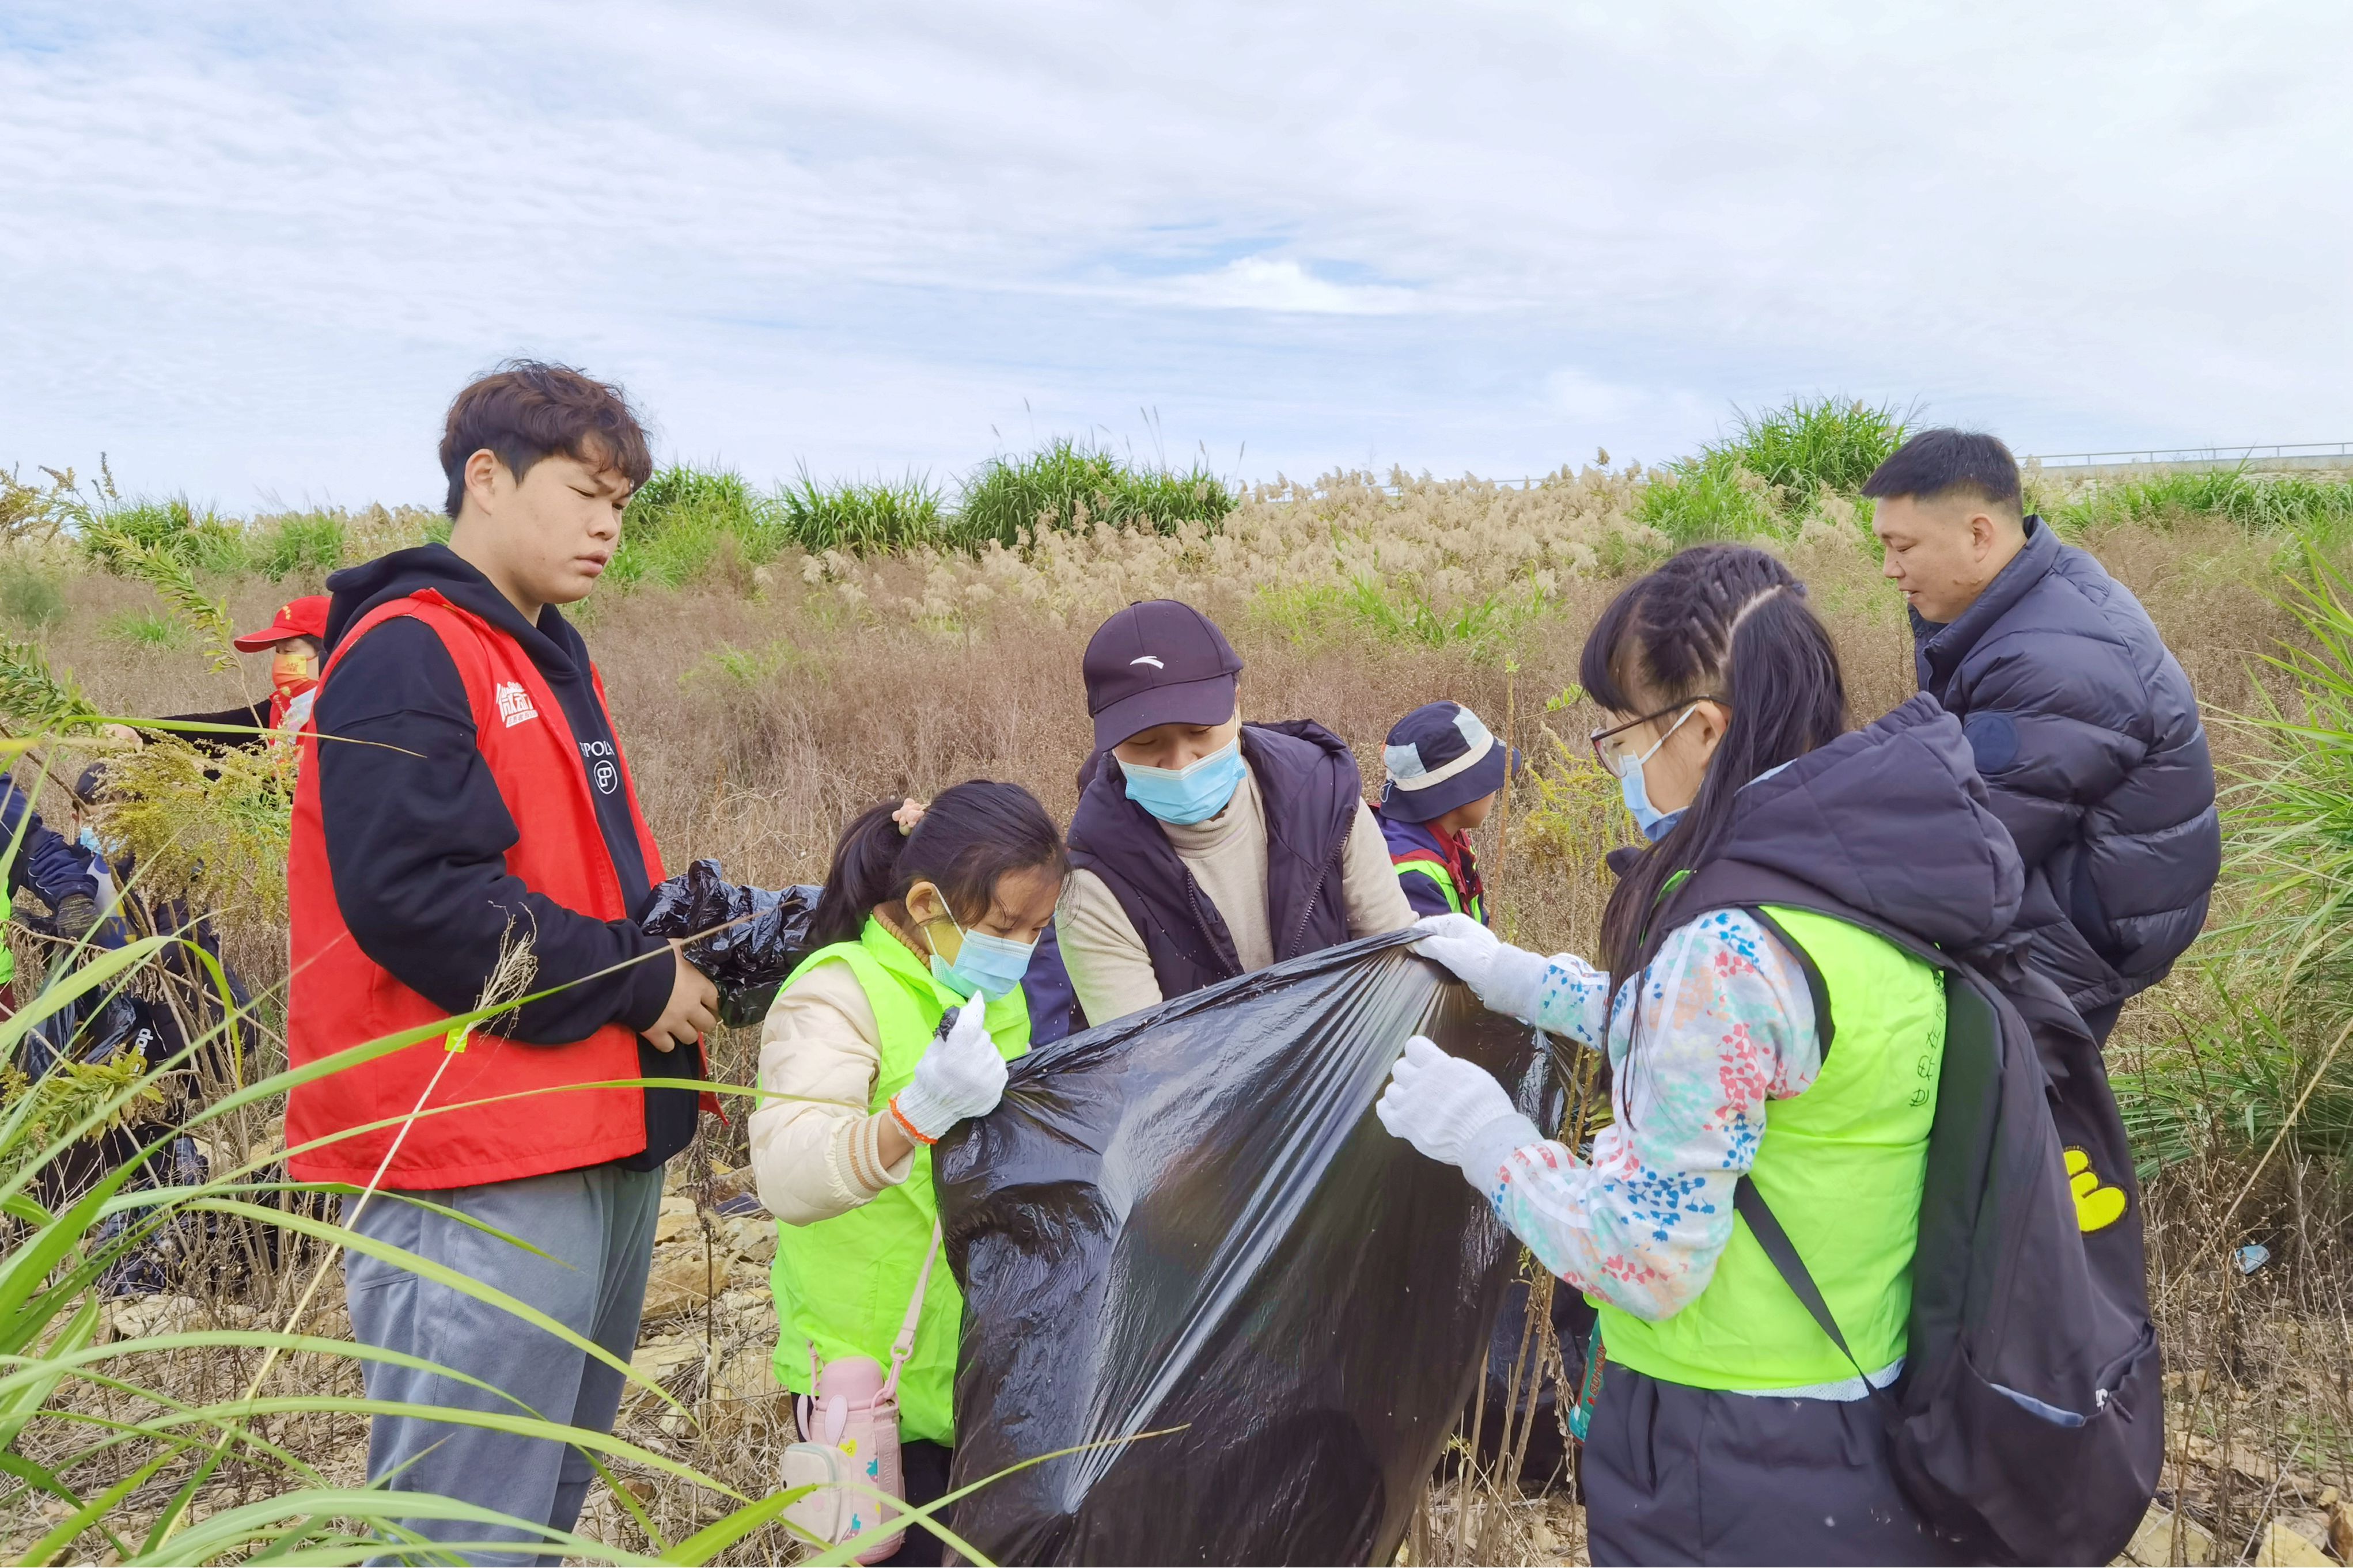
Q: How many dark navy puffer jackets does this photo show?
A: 1